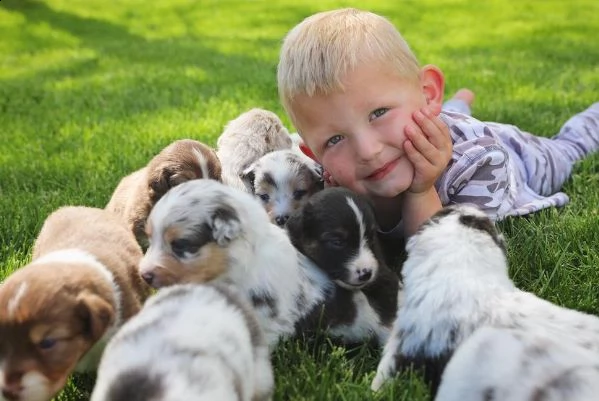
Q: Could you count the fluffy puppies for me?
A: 9